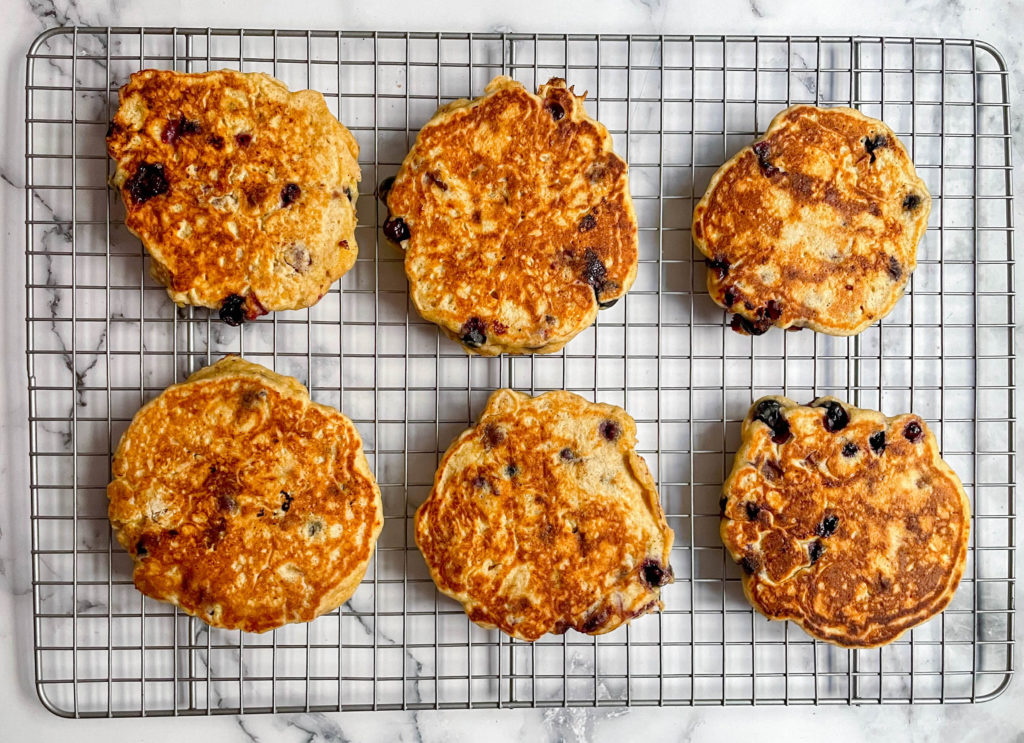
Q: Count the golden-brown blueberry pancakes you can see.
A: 6